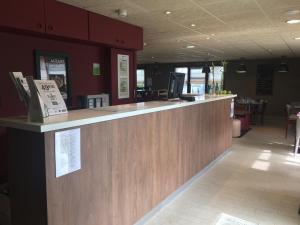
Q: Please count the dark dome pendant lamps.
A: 3